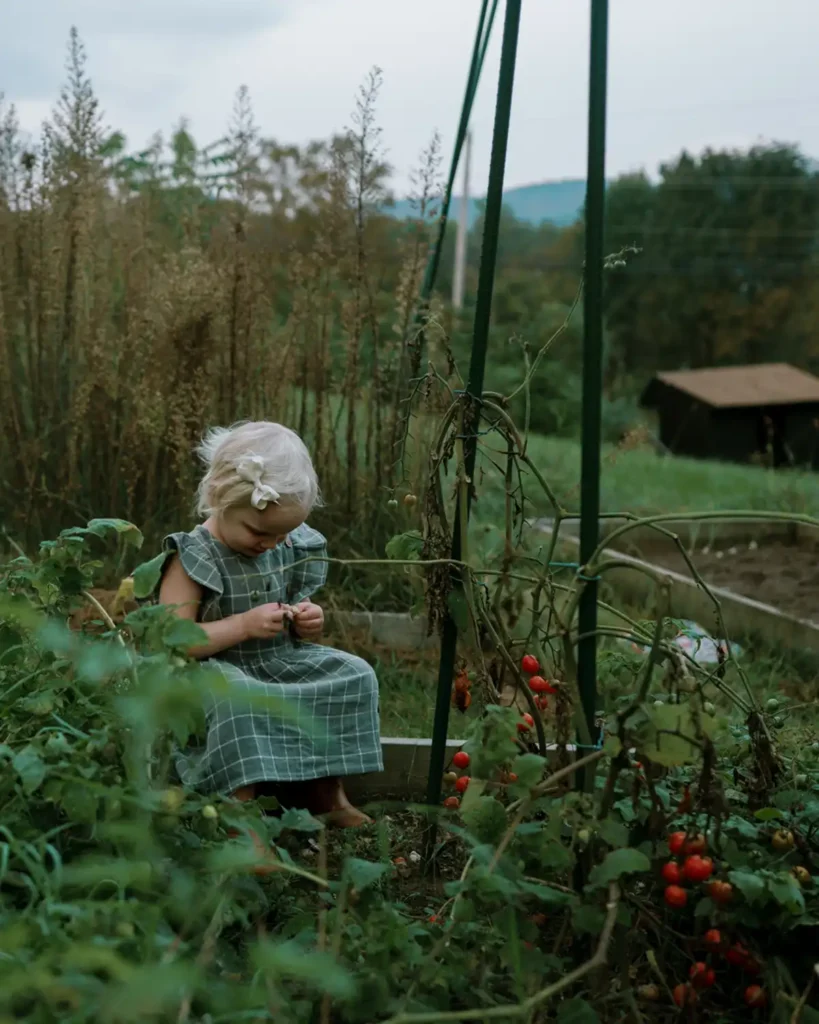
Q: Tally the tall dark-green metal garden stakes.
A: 4